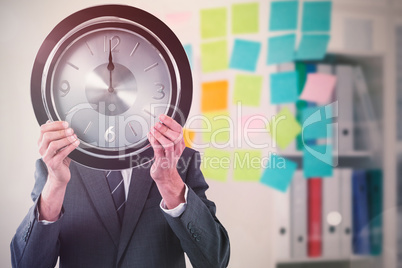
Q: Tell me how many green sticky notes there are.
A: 8